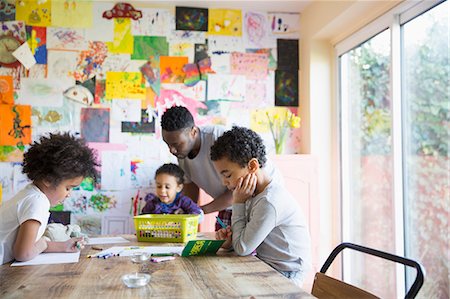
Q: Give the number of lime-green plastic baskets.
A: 1